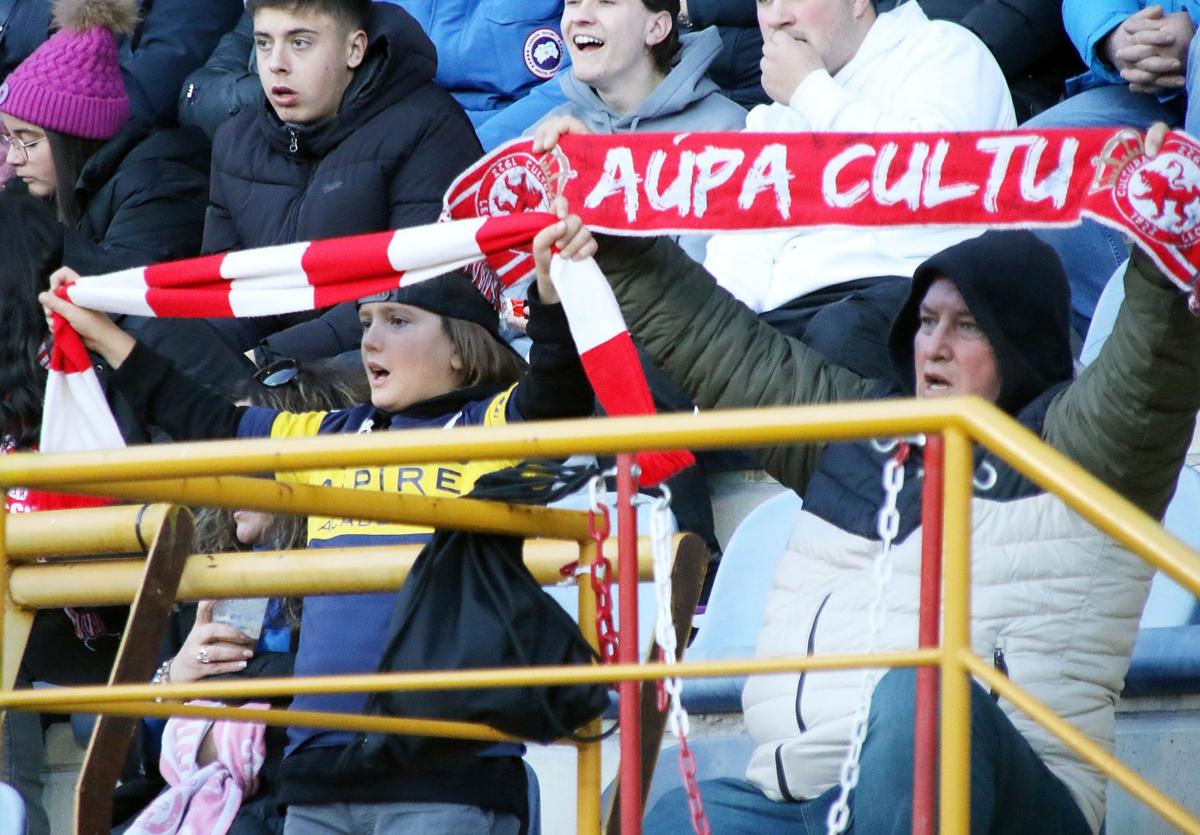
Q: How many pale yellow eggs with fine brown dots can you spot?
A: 0